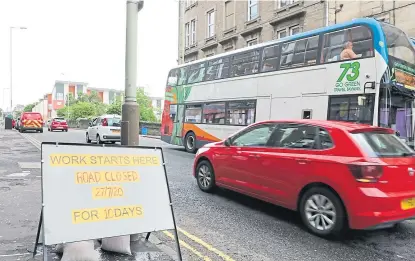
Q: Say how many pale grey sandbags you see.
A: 2